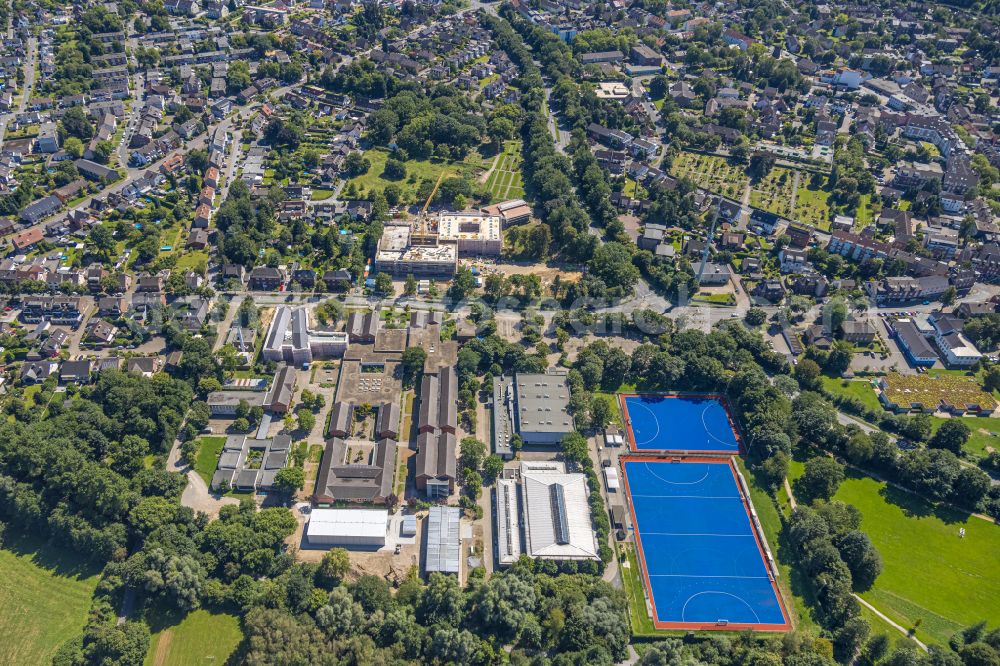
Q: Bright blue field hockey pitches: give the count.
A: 2